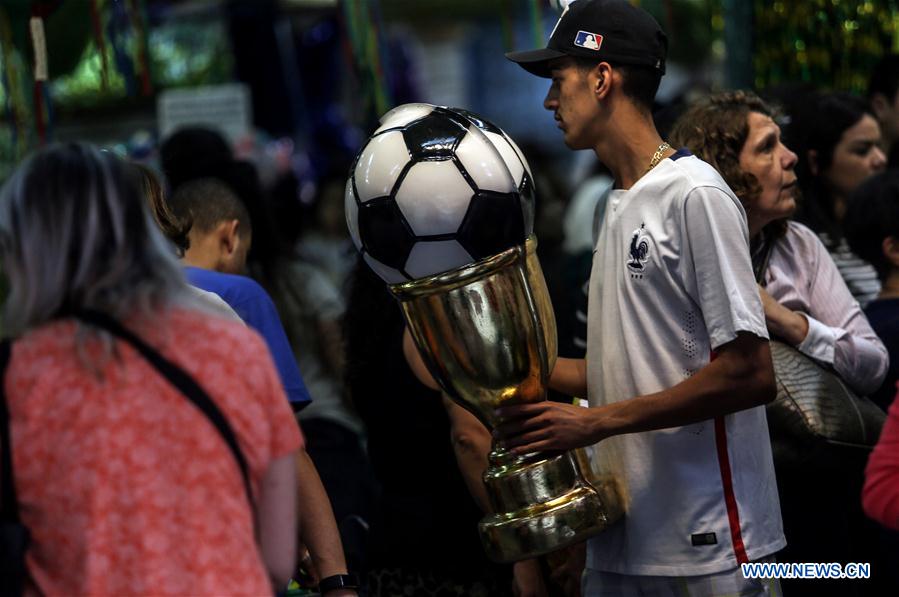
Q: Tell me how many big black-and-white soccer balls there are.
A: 1